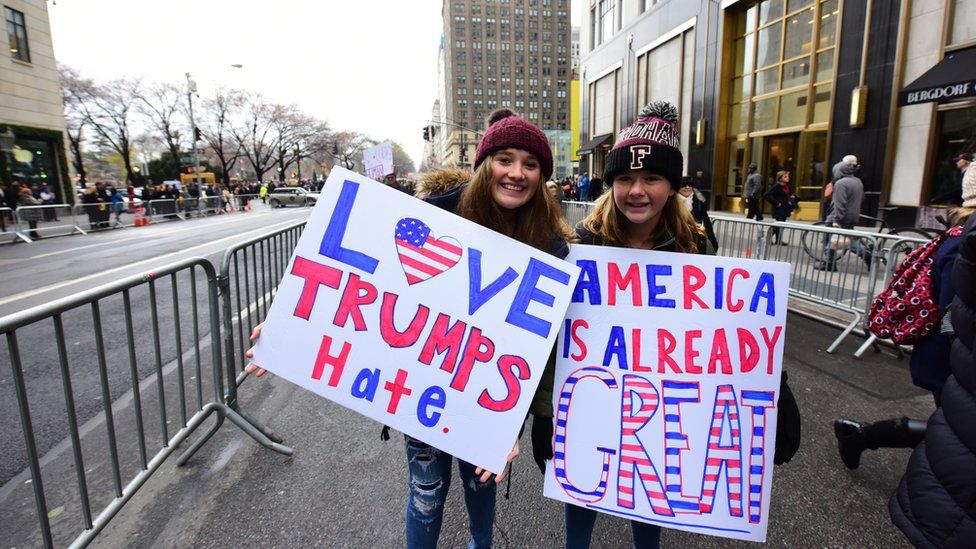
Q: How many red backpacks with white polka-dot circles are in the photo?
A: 1